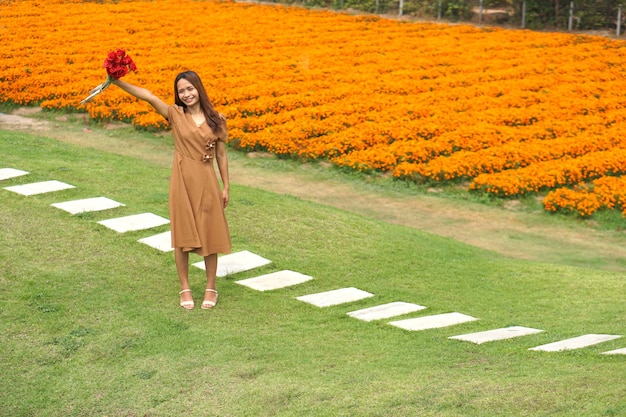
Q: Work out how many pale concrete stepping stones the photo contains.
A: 13